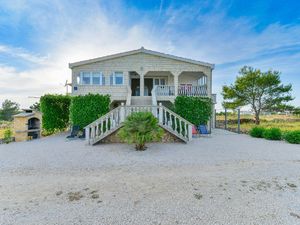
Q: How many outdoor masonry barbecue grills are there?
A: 1